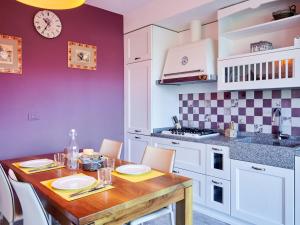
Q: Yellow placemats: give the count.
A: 3